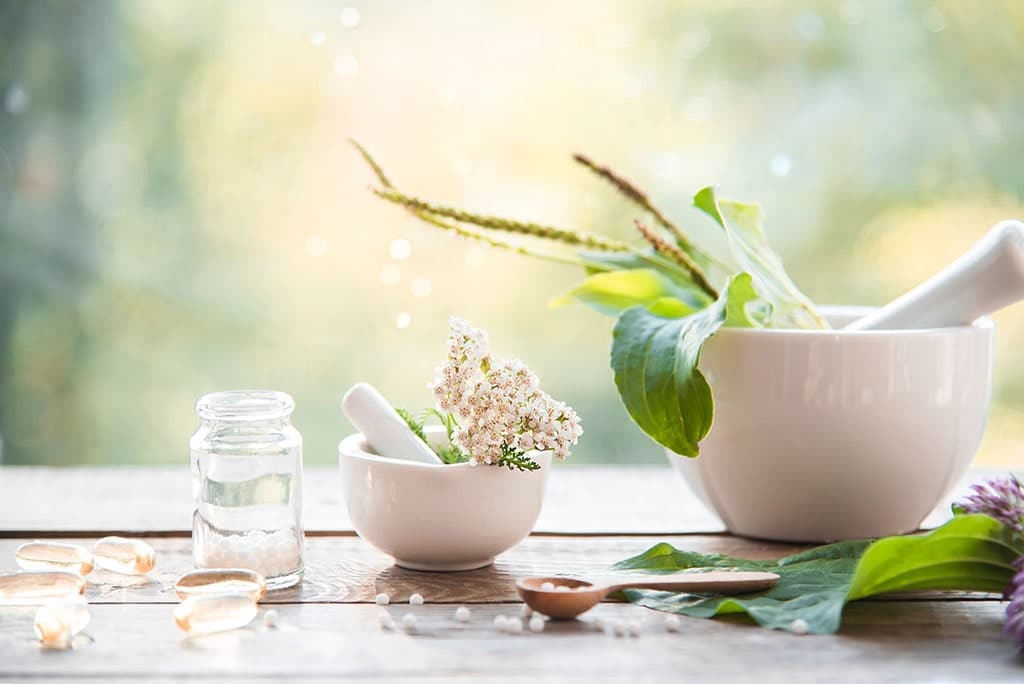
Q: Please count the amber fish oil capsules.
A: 6